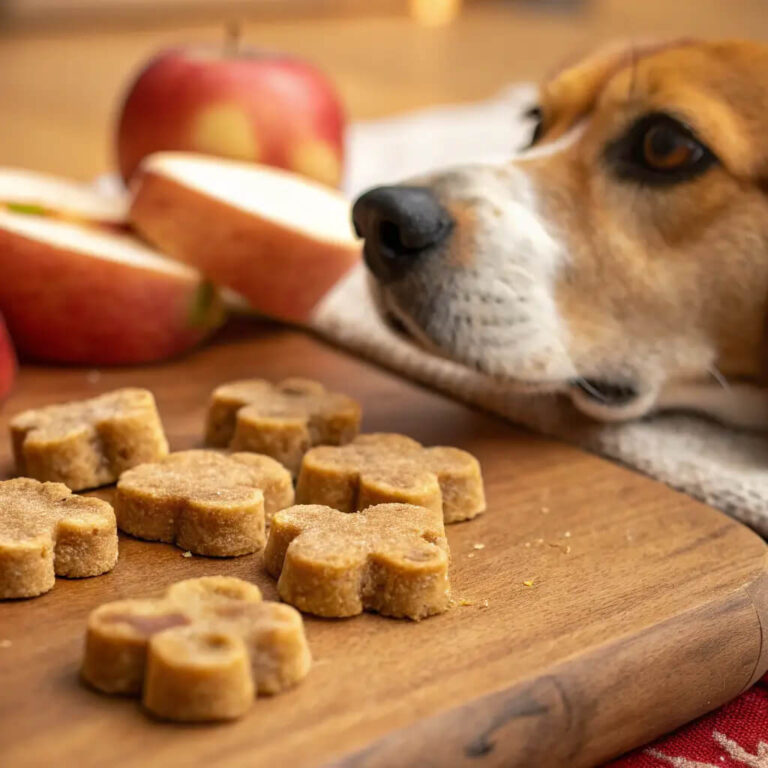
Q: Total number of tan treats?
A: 7